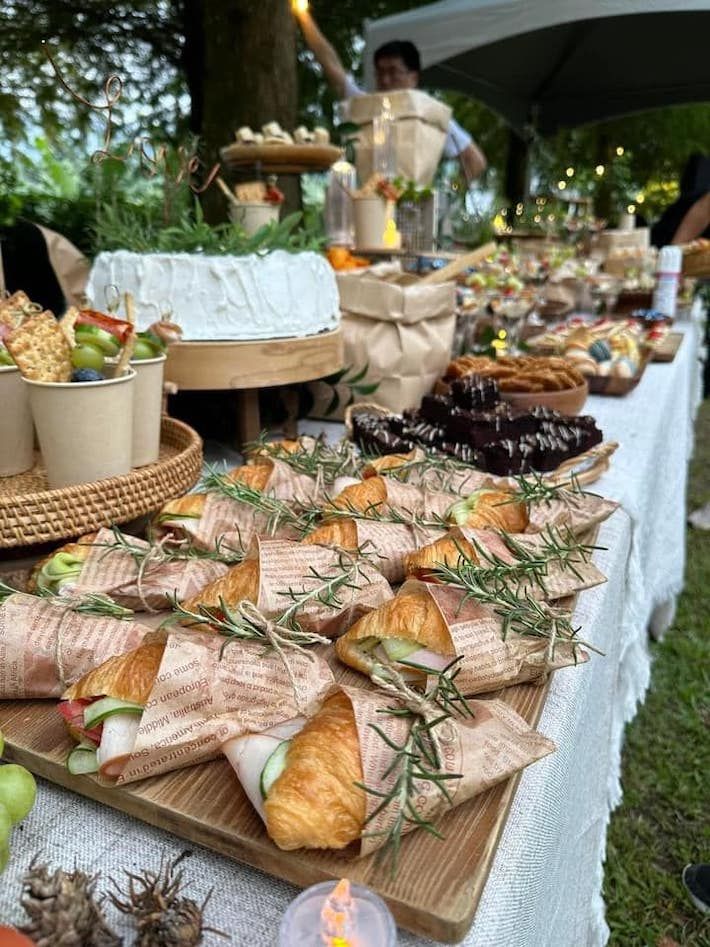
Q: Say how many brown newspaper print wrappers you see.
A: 14